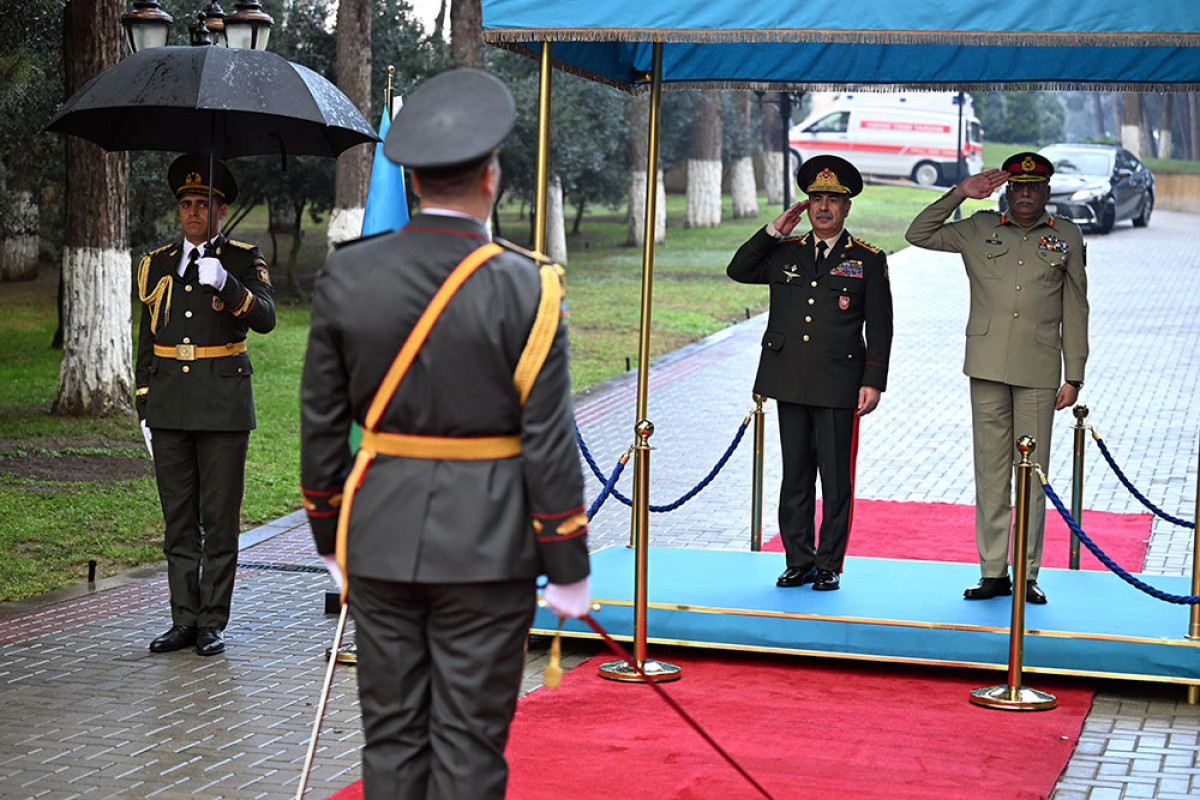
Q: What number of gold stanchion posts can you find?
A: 4